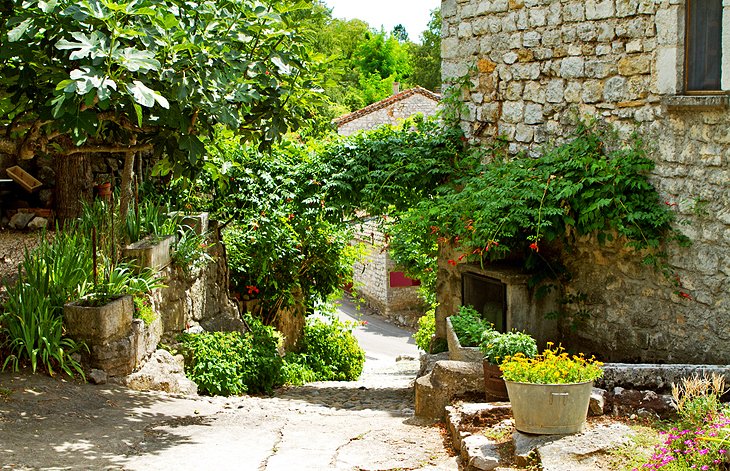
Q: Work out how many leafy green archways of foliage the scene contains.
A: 1